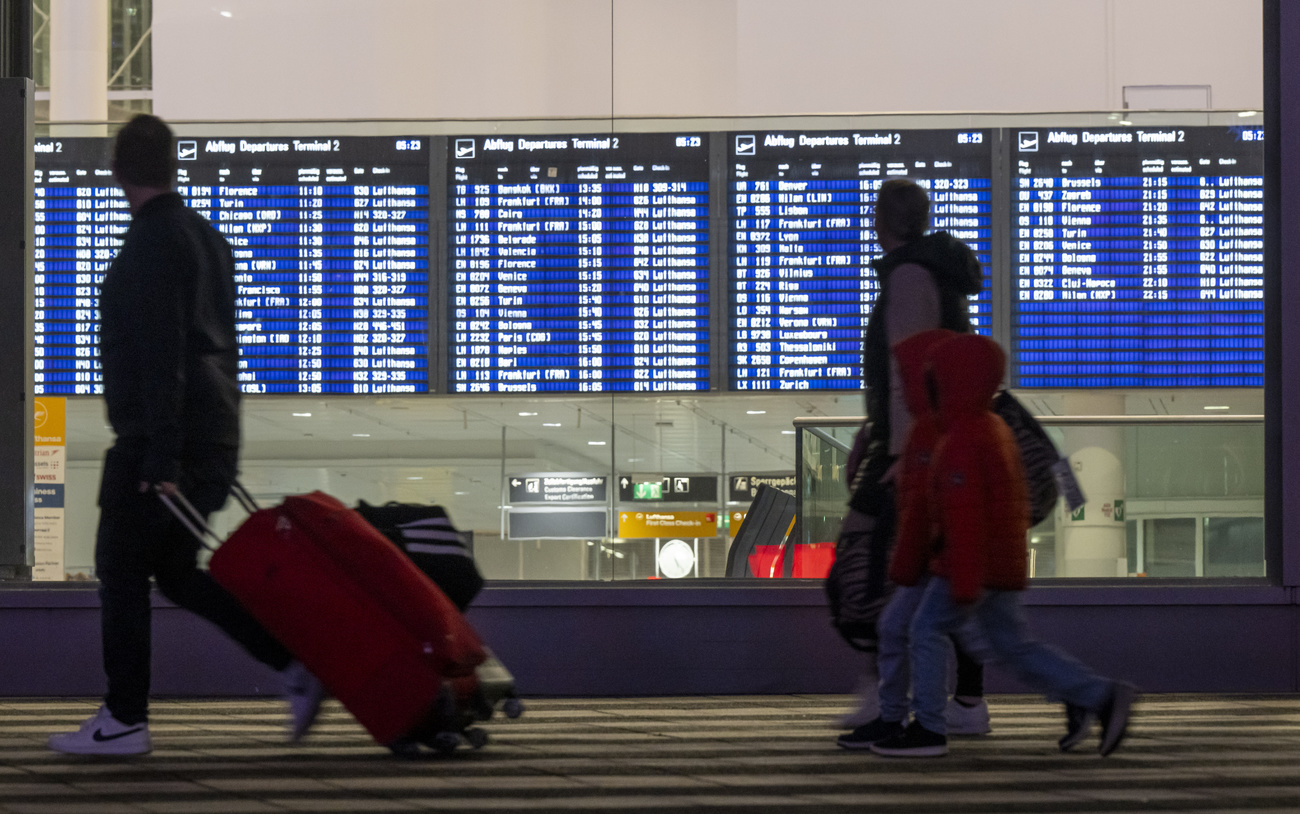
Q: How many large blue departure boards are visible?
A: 5